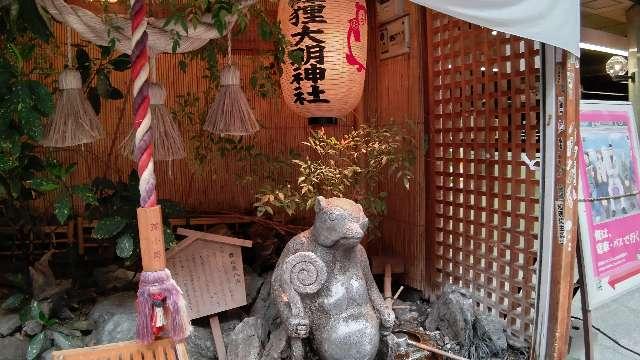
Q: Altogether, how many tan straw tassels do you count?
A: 3